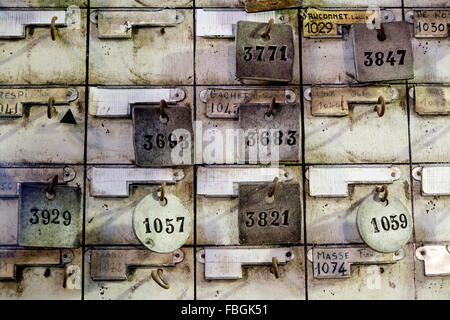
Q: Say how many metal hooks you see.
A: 13